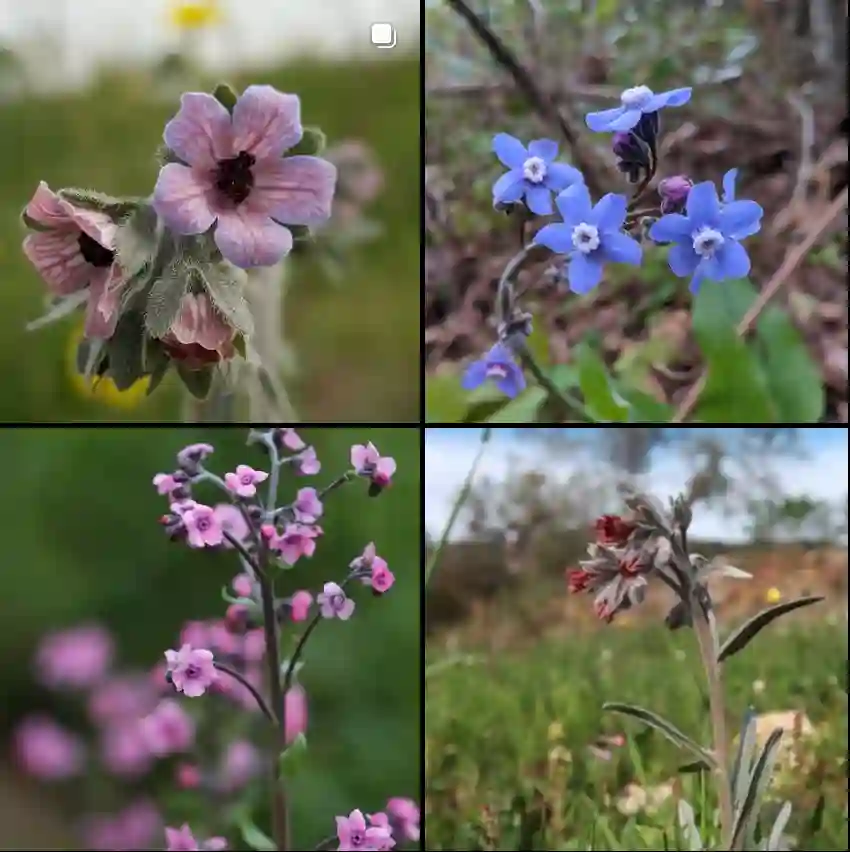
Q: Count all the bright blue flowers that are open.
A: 5